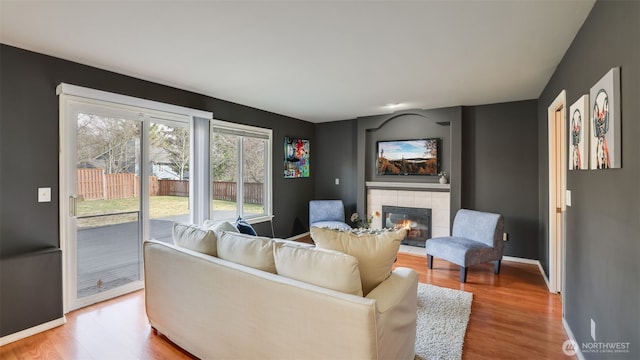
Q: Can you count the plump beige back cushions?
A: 3